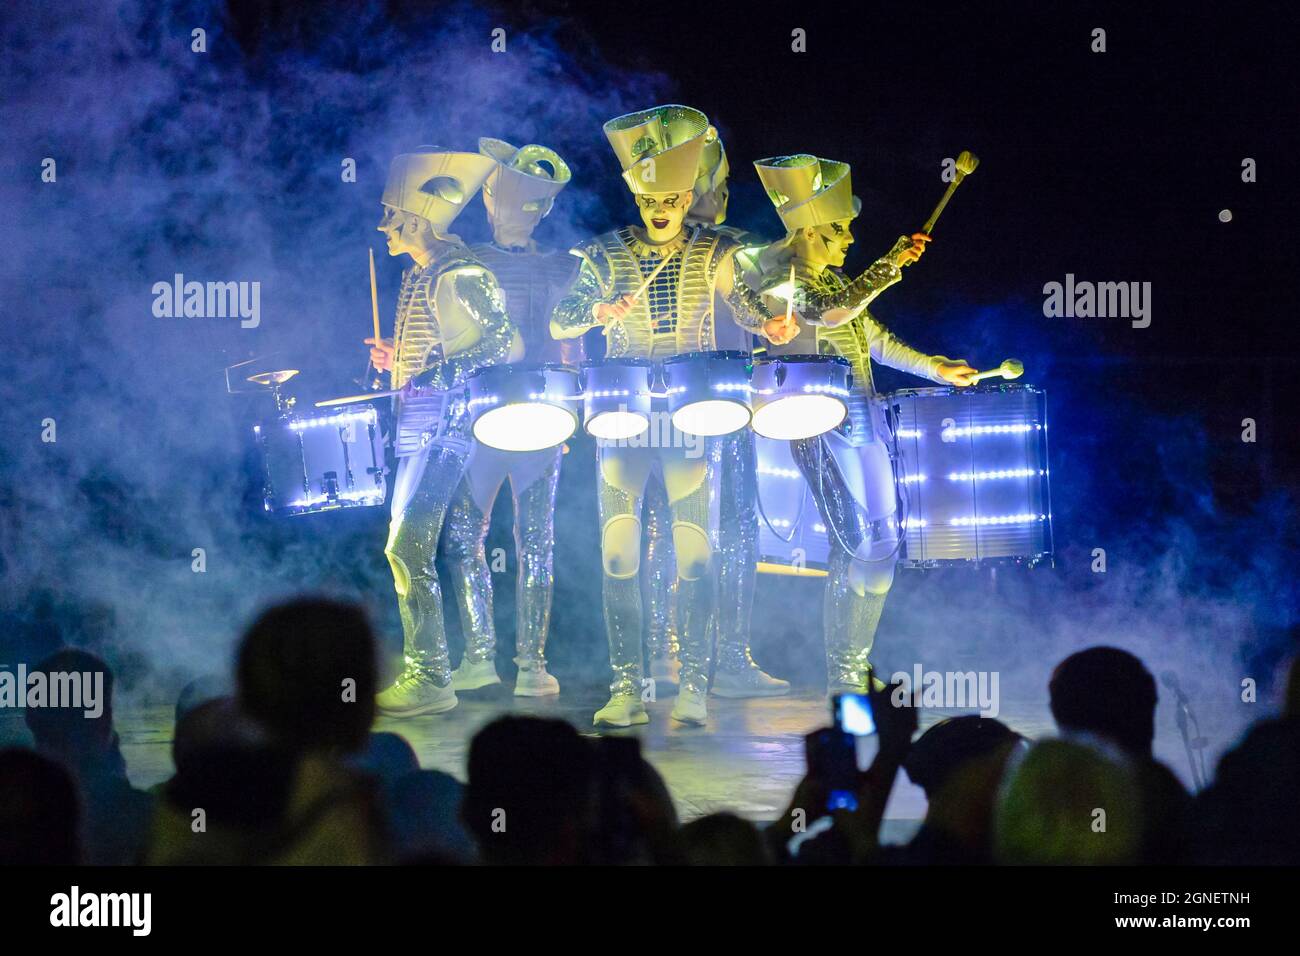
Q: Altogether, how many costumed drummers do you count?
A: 5